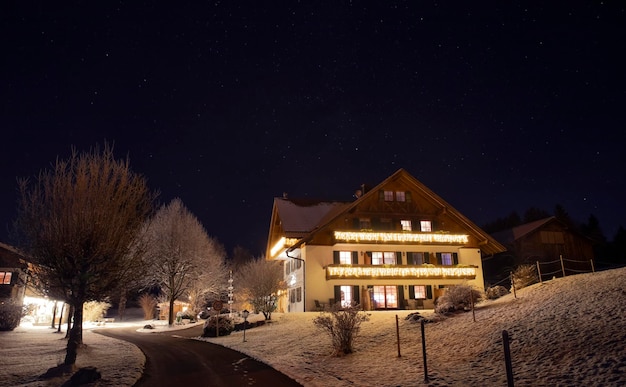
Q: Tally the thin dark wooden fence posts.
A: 8